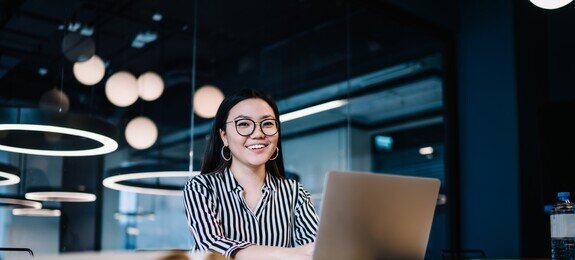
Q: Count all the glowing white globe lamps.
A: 6